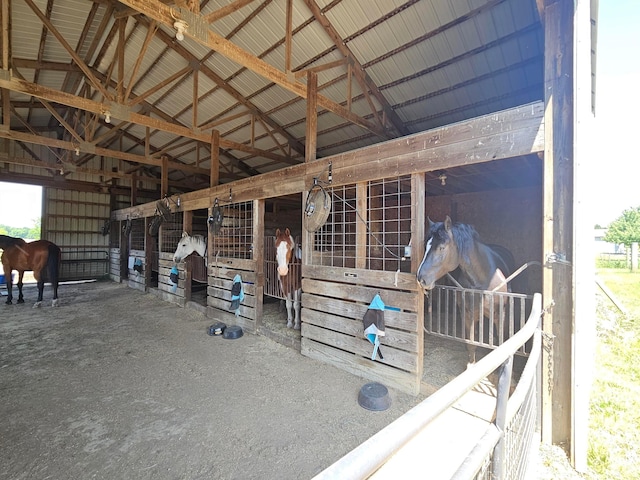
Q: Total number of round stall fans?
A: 6